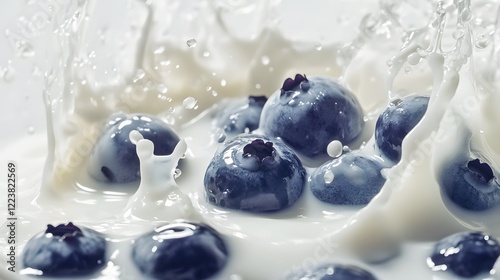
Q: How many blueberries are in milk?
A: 11